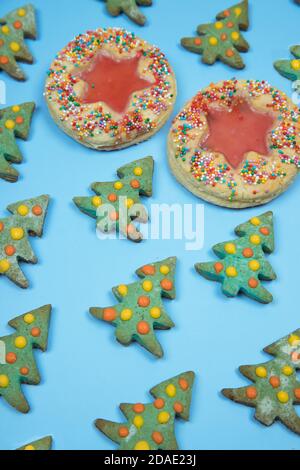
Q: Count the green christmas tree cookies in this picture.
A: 13